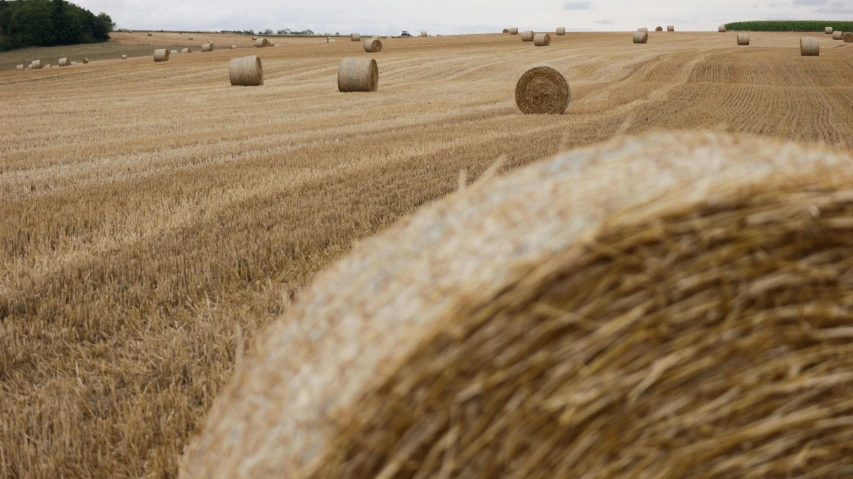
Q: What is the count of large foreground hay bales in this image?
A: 1